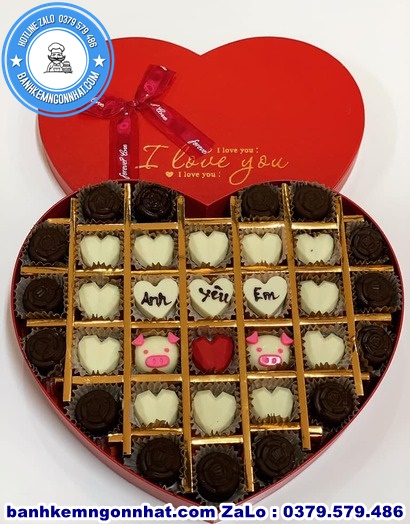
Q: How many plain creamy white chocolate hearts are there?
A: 12